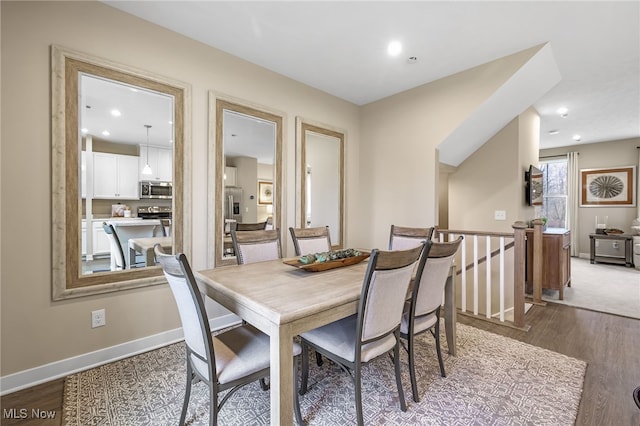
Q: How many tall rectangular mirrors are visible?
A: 3